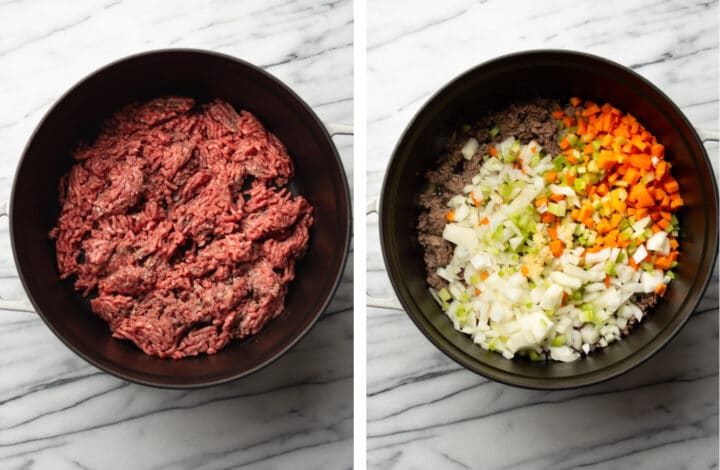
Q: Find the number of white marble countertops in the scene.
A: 2